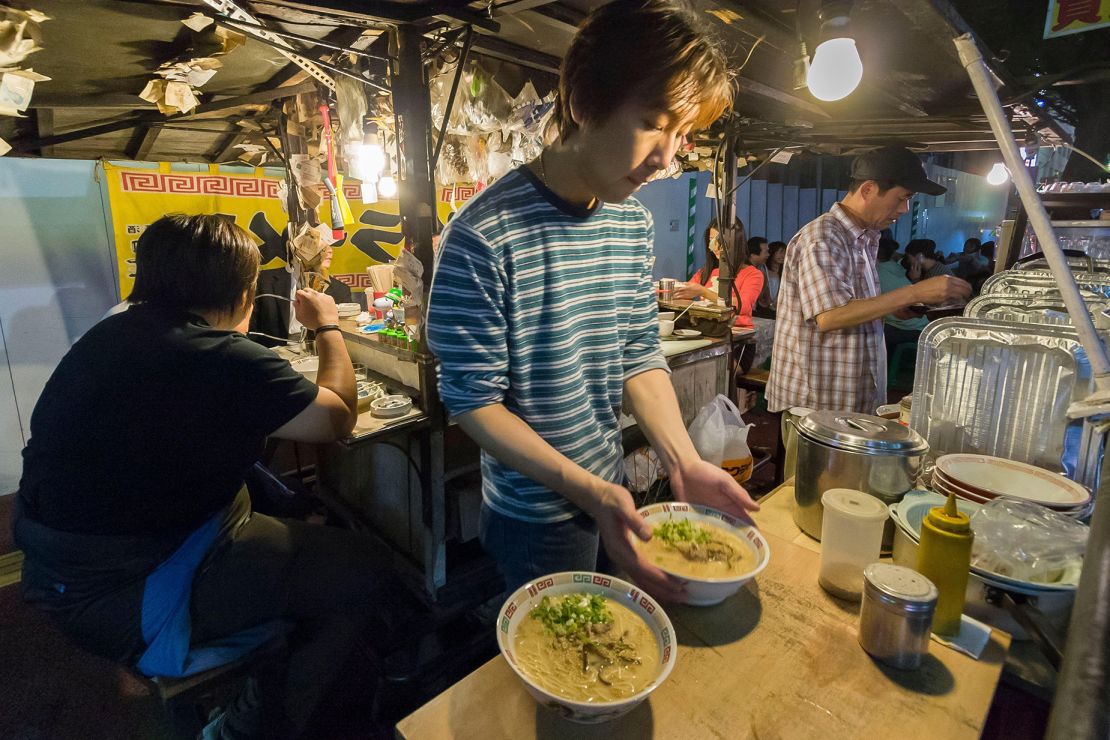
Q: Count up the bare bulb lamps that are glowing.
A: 4